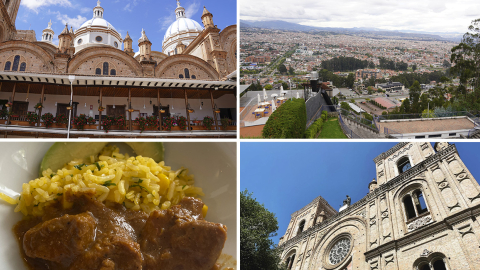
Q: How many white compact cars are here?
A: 0